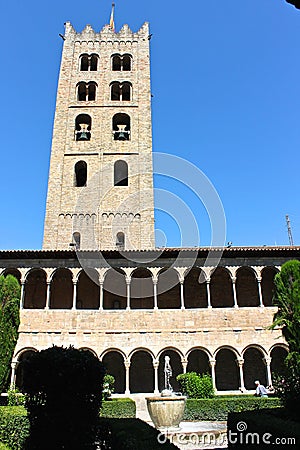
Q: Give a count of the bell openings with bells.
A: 2